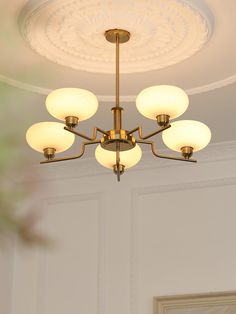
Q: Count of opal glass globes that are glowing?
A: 5